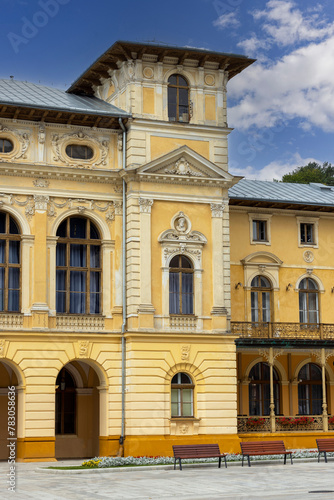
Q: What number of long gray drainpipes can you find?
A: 1